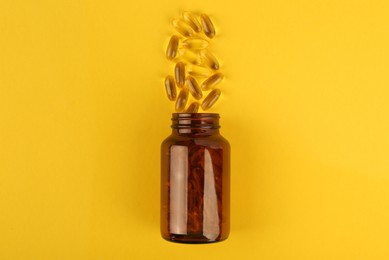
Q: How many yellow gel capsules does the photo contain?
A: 15